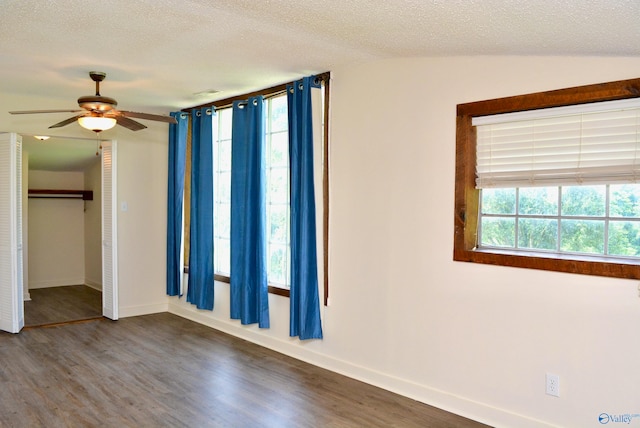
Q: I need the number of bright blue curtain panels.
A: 4